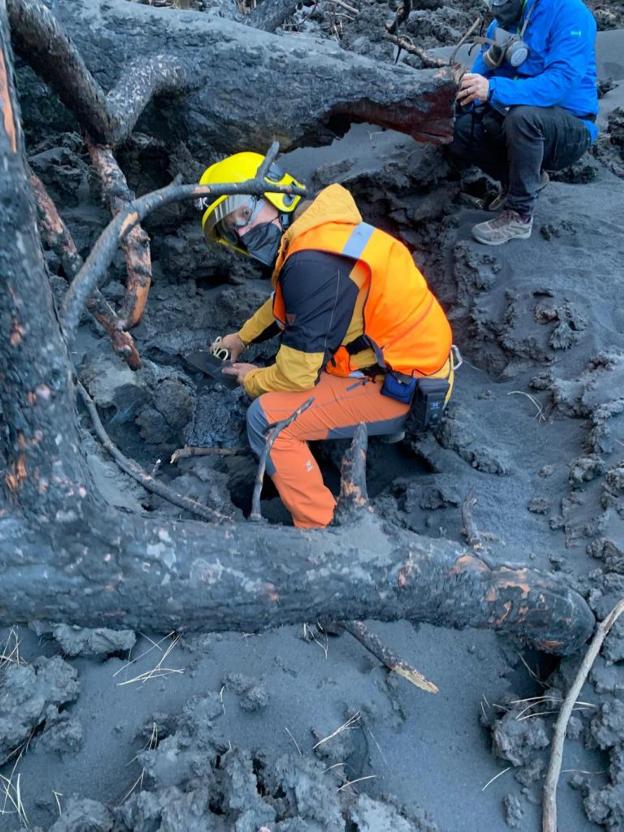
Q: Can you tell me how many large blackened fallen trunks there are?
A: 2